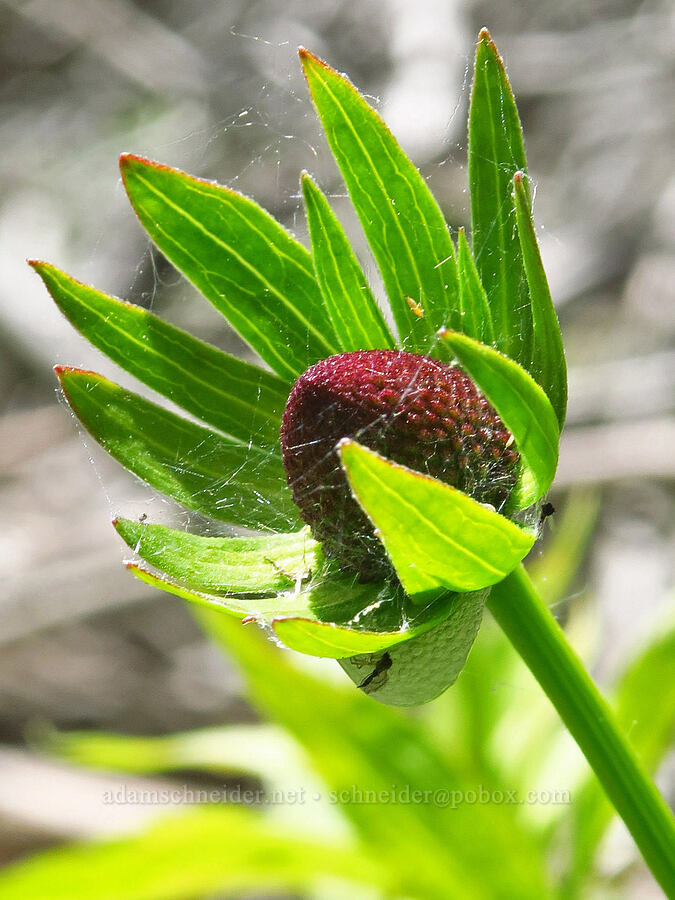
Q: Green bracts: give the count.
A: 13